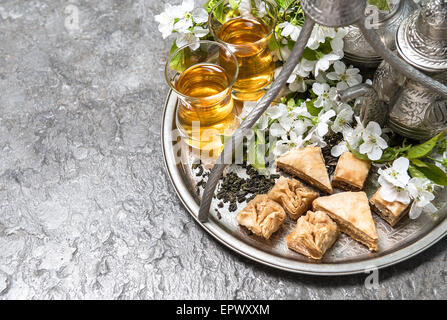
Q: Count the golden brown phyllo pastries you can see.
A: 7